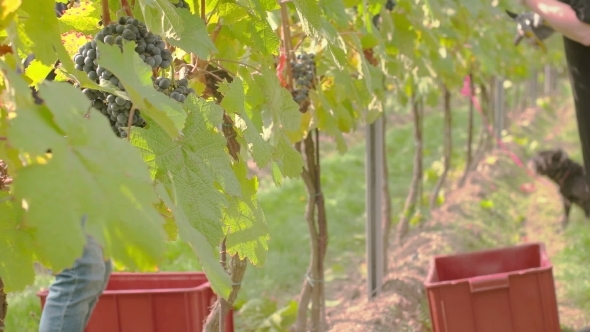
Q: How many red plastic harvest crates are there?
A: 2